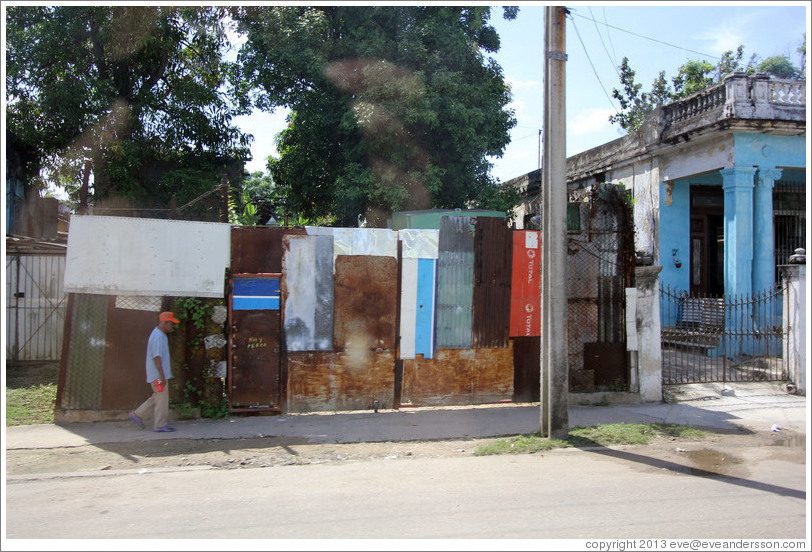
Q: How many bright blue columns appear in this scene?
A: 2